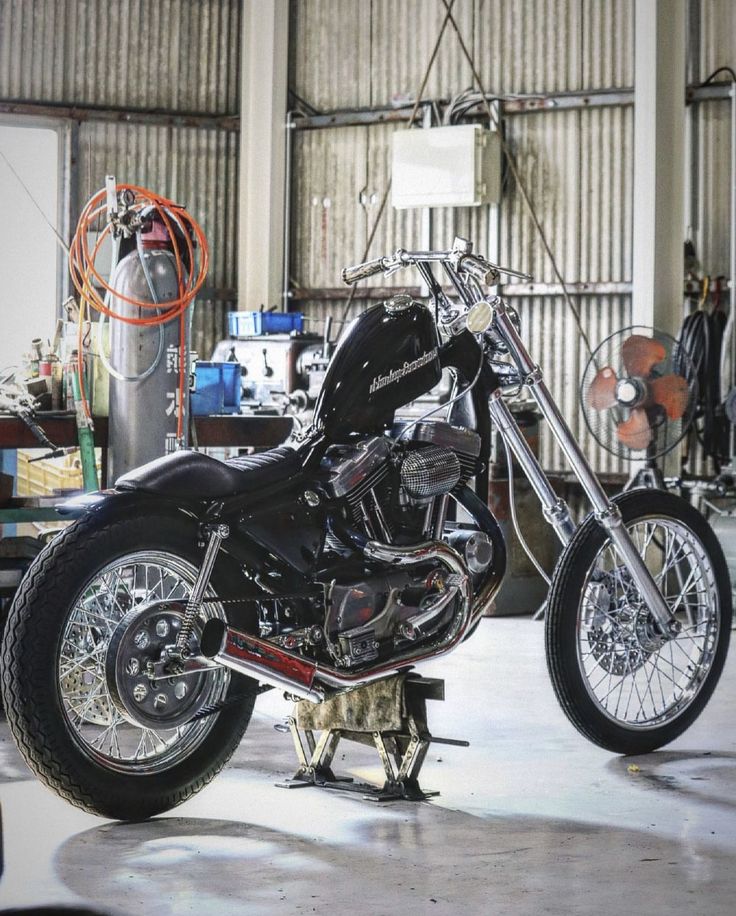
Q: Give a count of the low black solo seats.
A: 1